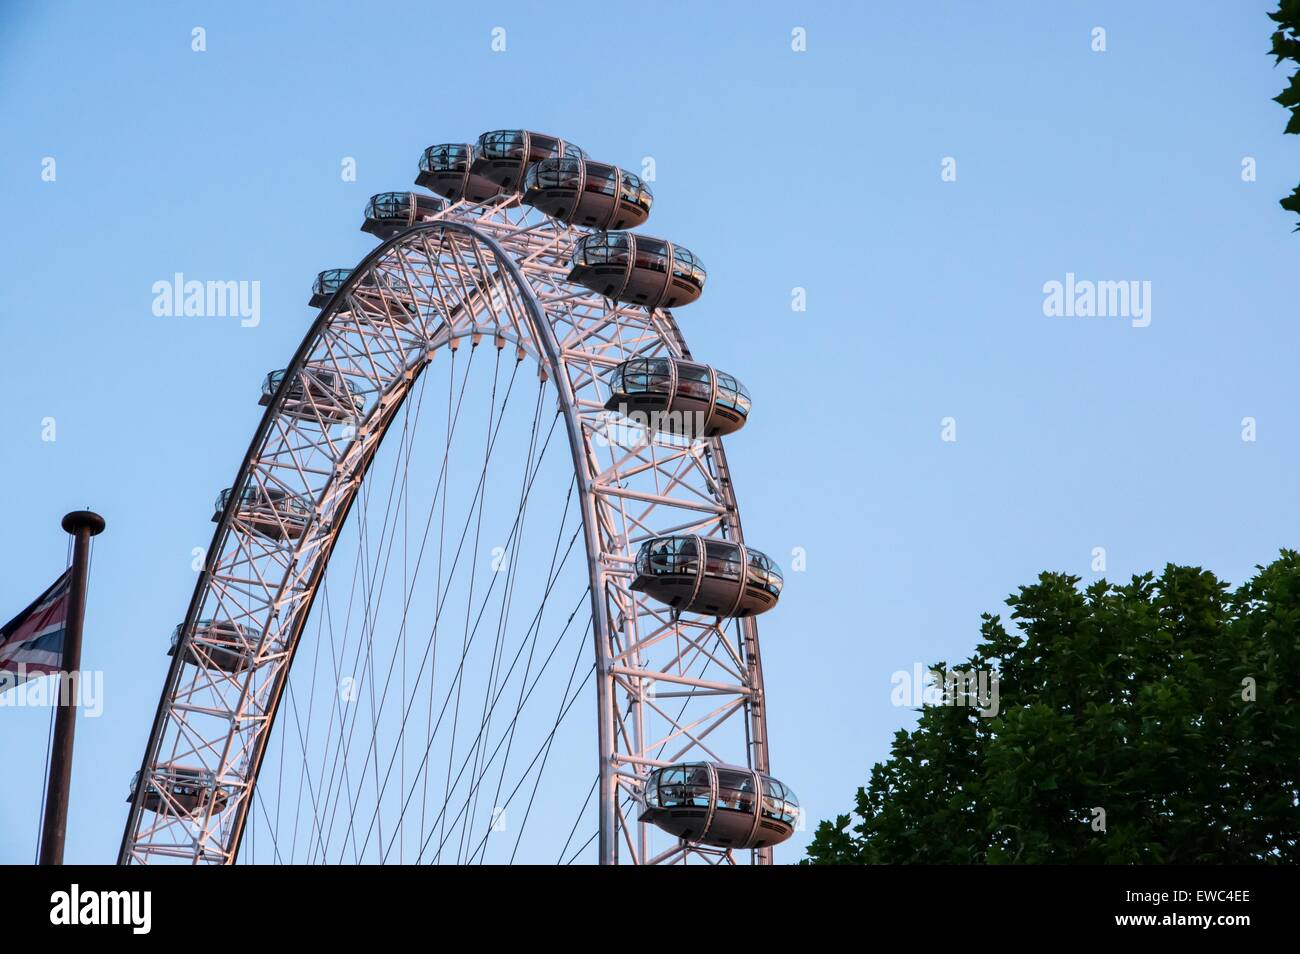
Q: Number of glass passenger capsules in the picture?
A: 13